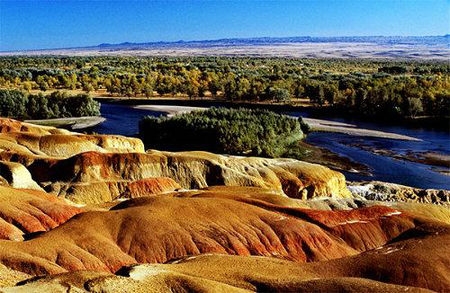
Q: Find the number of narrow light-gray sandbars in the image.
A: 3